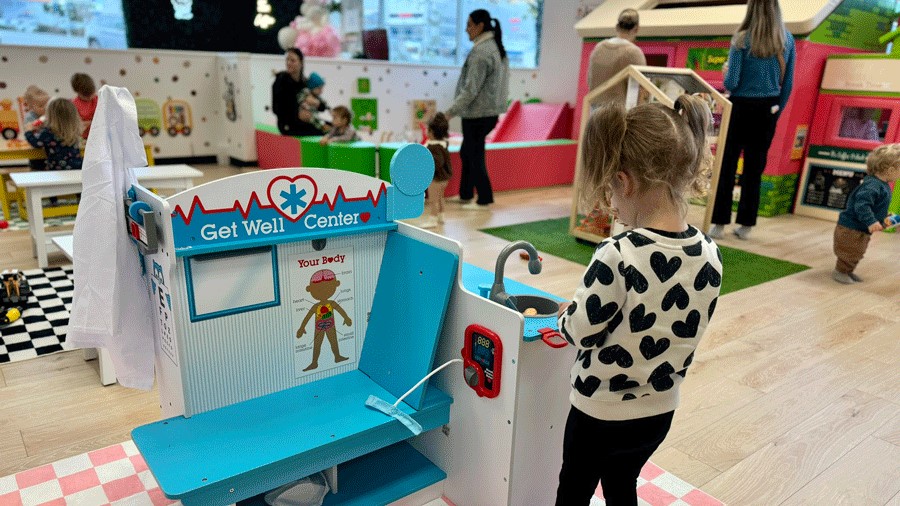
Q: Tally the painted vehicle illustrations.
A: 3